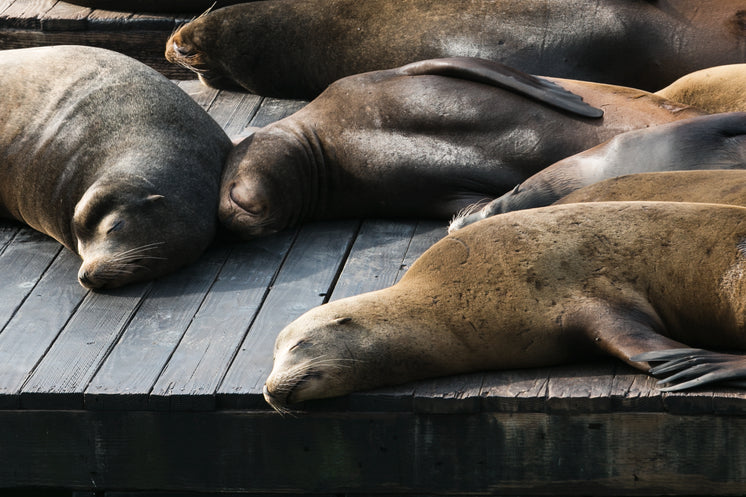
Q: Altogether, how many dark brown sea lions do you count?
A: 3